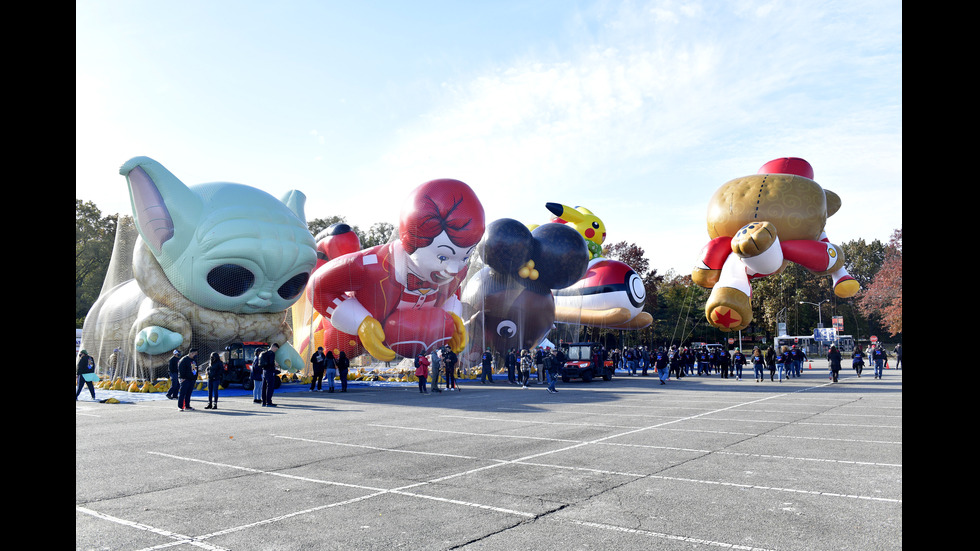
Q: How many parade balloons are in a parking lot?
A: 5